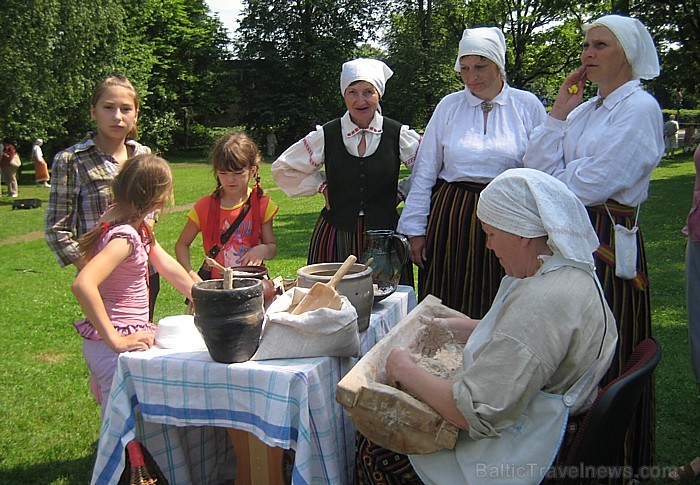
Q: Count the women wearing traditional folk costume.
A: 4